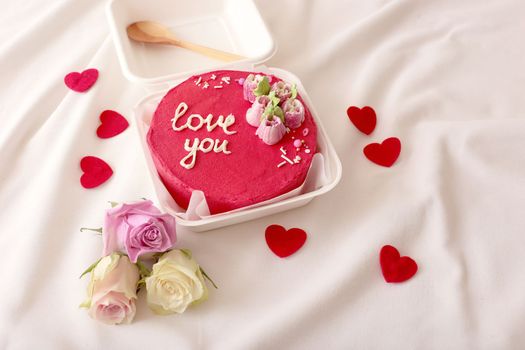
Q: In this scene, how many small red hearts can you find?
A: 7